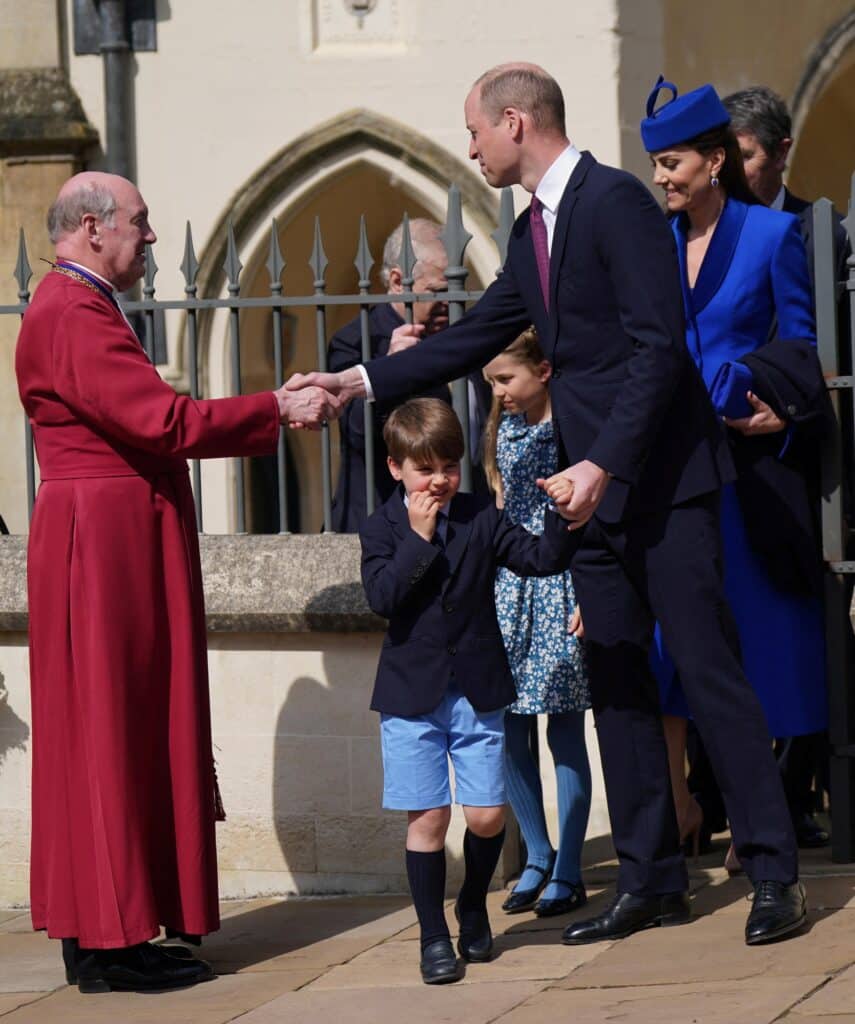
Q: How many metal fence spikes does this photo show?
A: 11